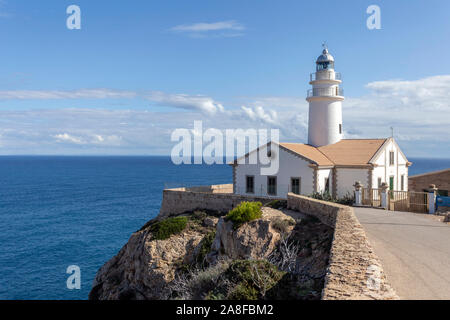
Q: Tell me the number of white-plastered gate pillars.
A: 3